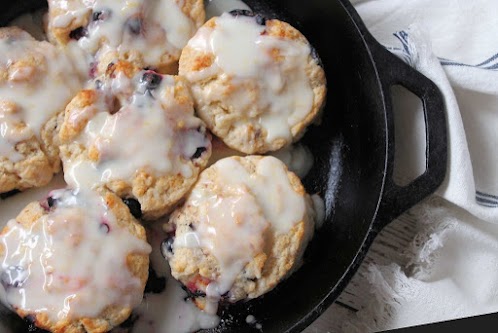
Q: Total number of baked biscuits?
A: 6